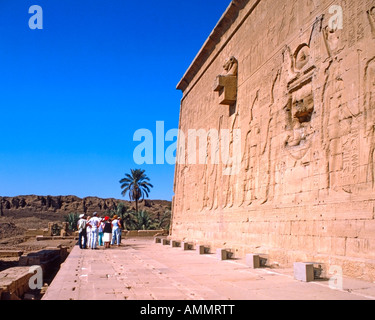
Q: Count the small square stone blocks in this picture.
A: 8